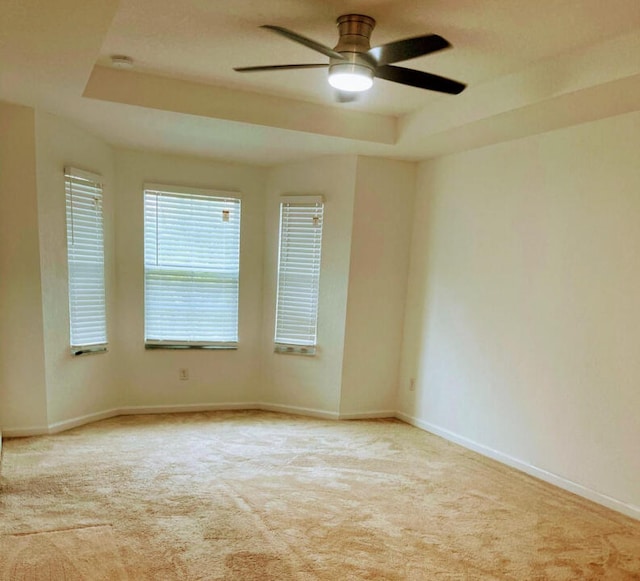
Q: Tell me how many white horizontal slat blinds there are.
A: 3